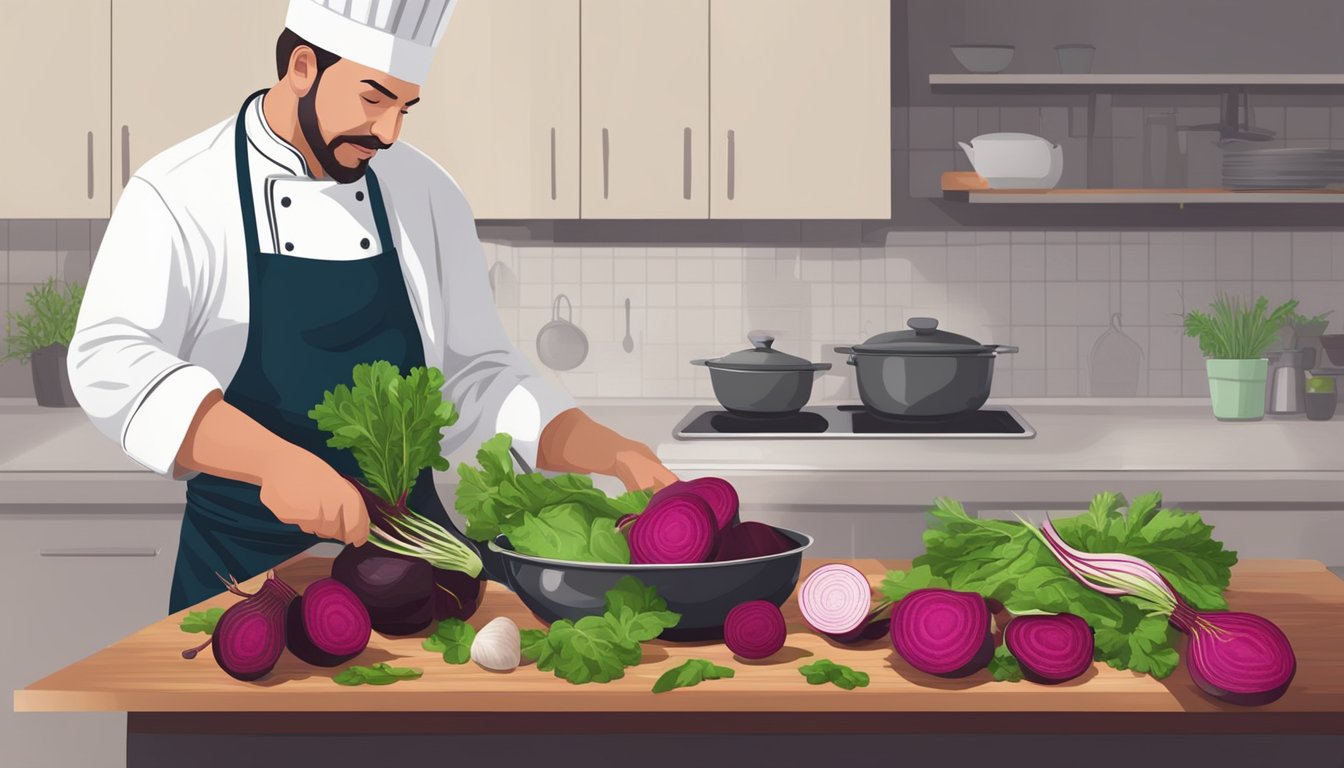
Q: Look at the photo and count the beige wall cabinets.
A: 5